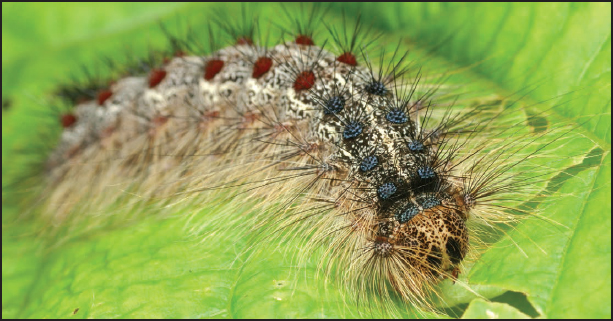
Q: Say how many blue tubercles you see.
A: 10